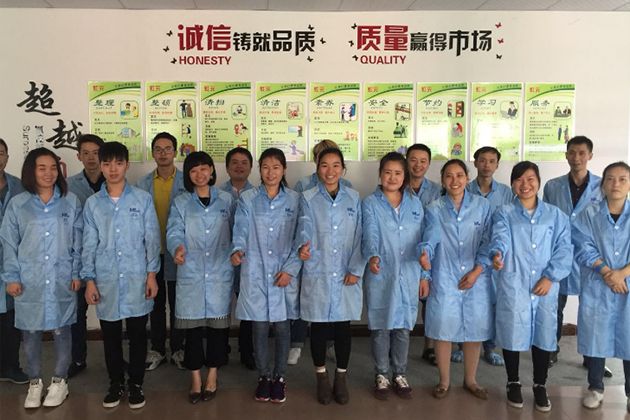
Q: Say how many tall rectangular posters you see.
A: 9